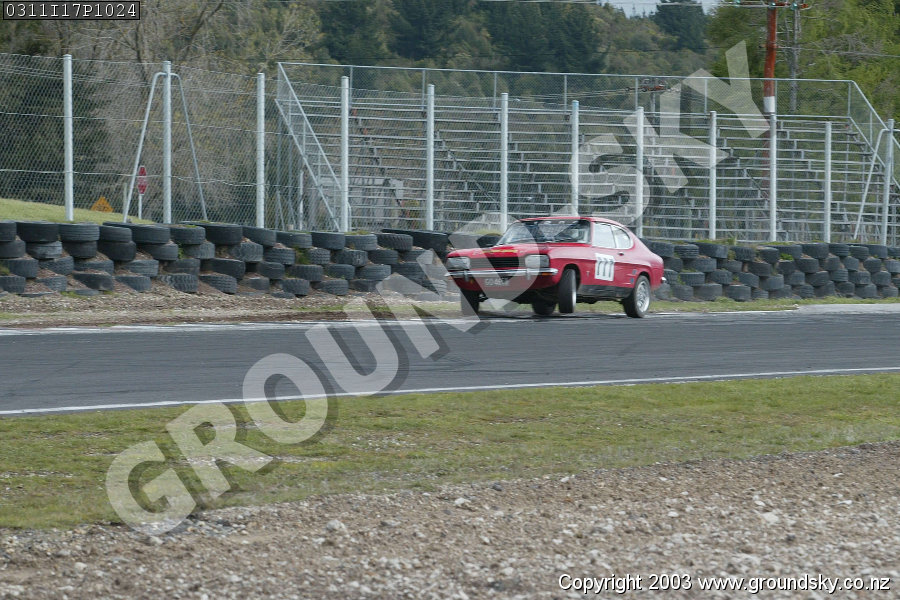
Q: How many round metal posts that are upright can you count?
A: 12